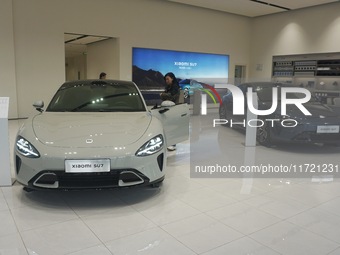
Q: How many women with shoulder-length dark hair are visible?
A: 1